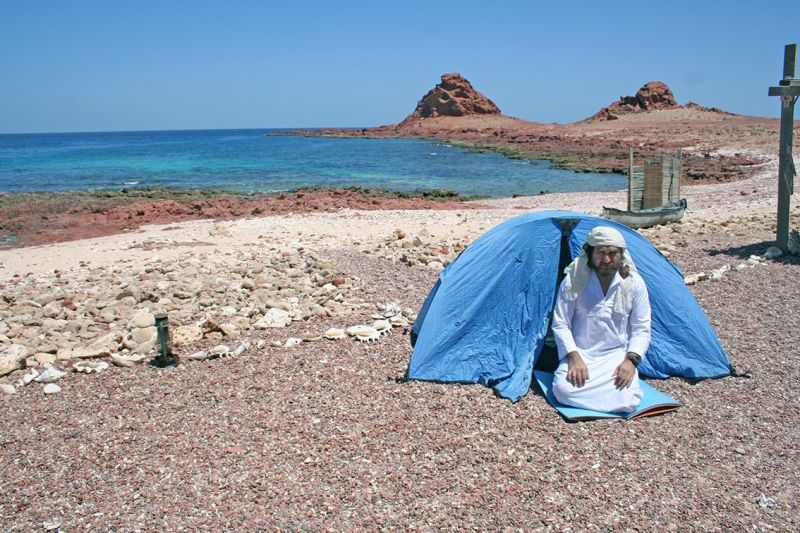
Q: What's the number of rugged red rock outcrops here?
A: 2